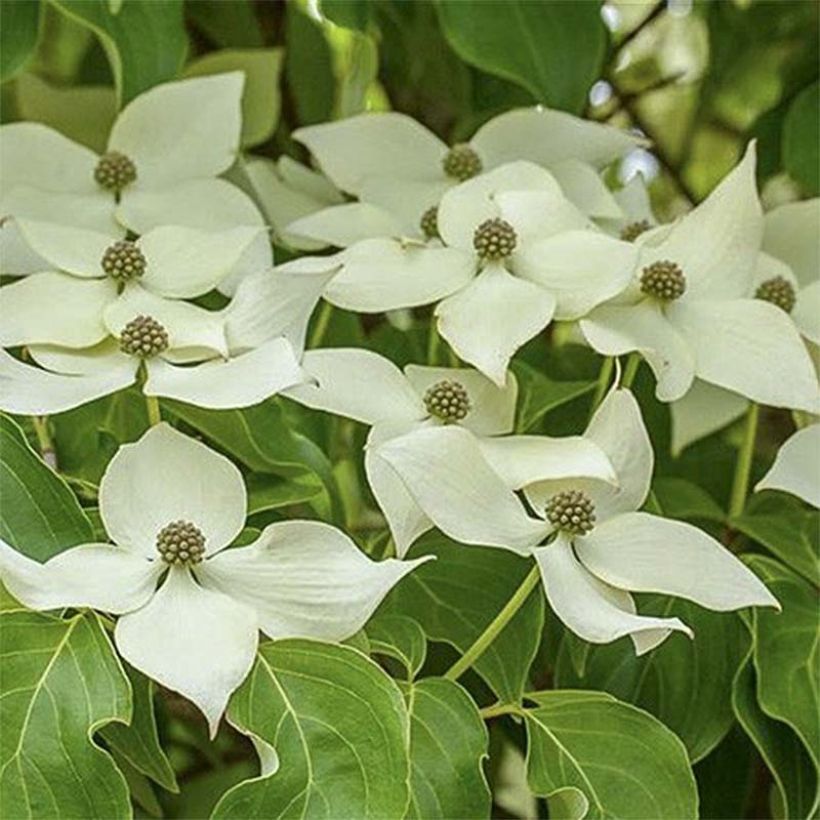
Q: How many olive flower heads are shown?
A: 12